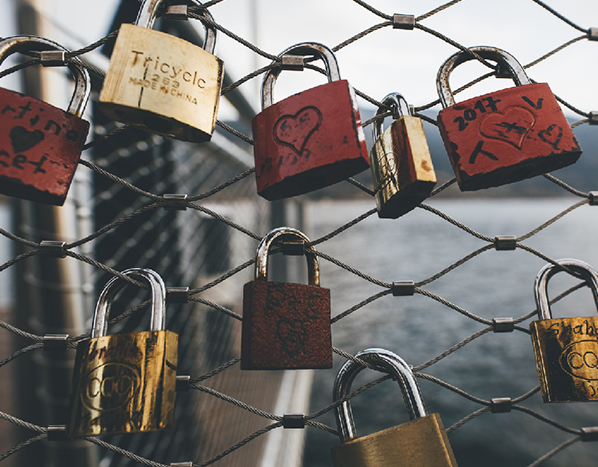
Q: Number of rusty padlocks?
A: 1